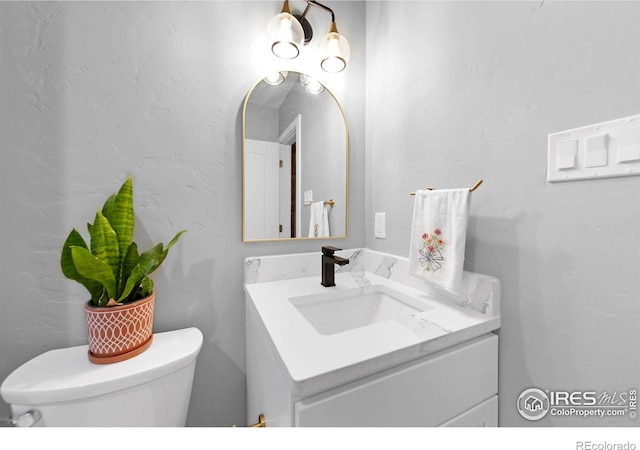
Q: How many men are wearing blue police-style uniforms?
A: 0